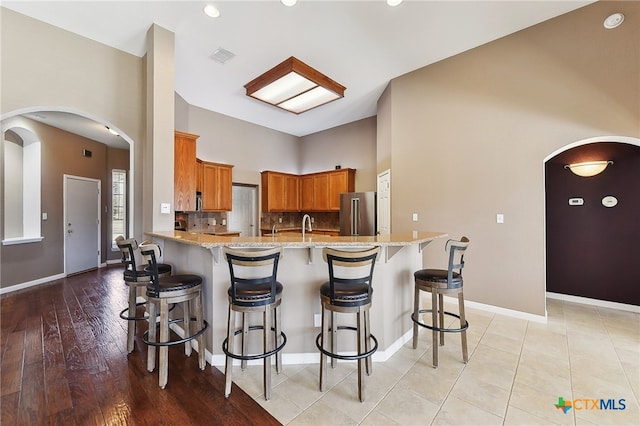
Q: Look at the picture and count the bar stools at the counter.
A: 5